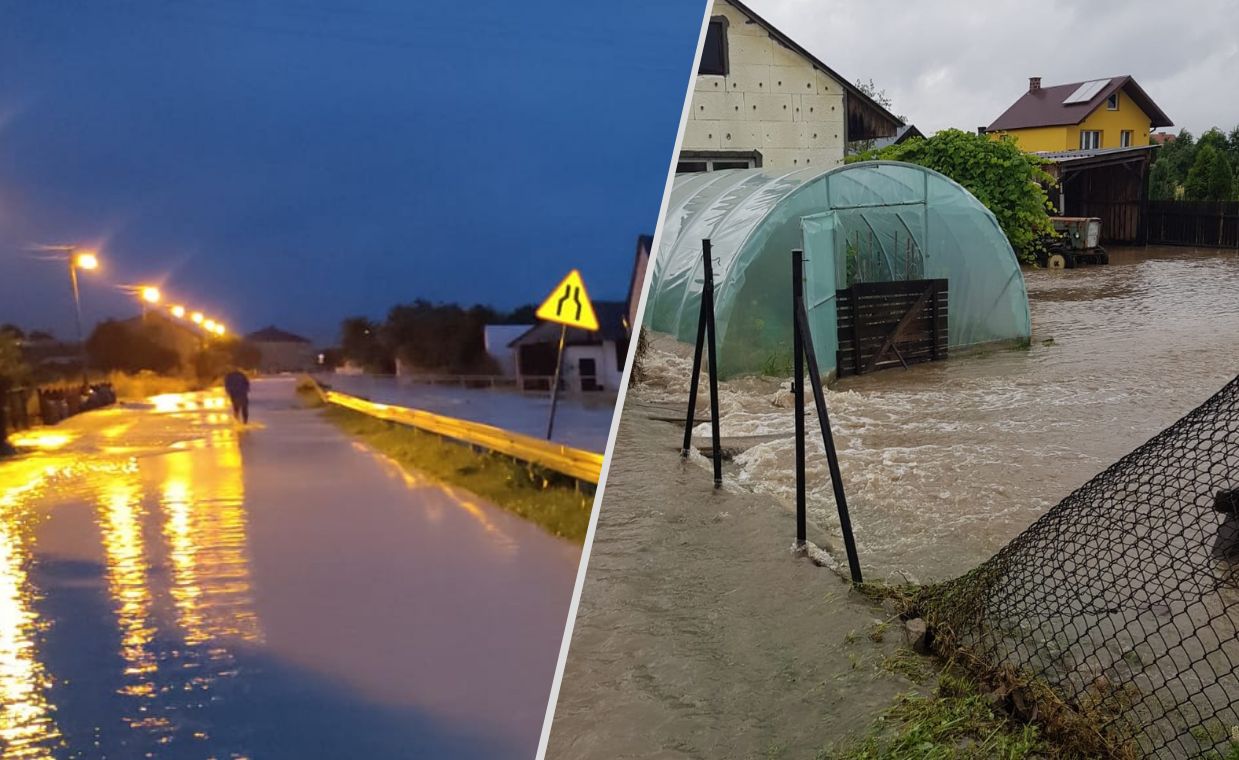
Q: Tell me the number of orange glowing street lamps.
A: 6